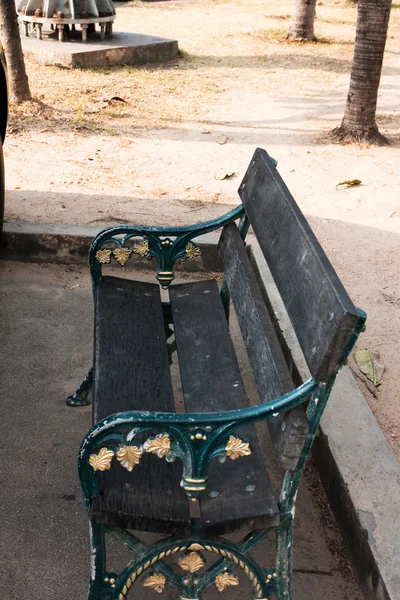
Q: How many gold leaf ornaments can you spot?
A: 11